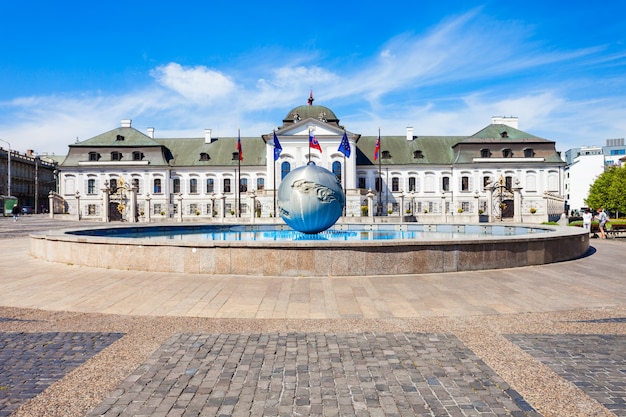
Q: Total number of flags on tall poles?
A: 5